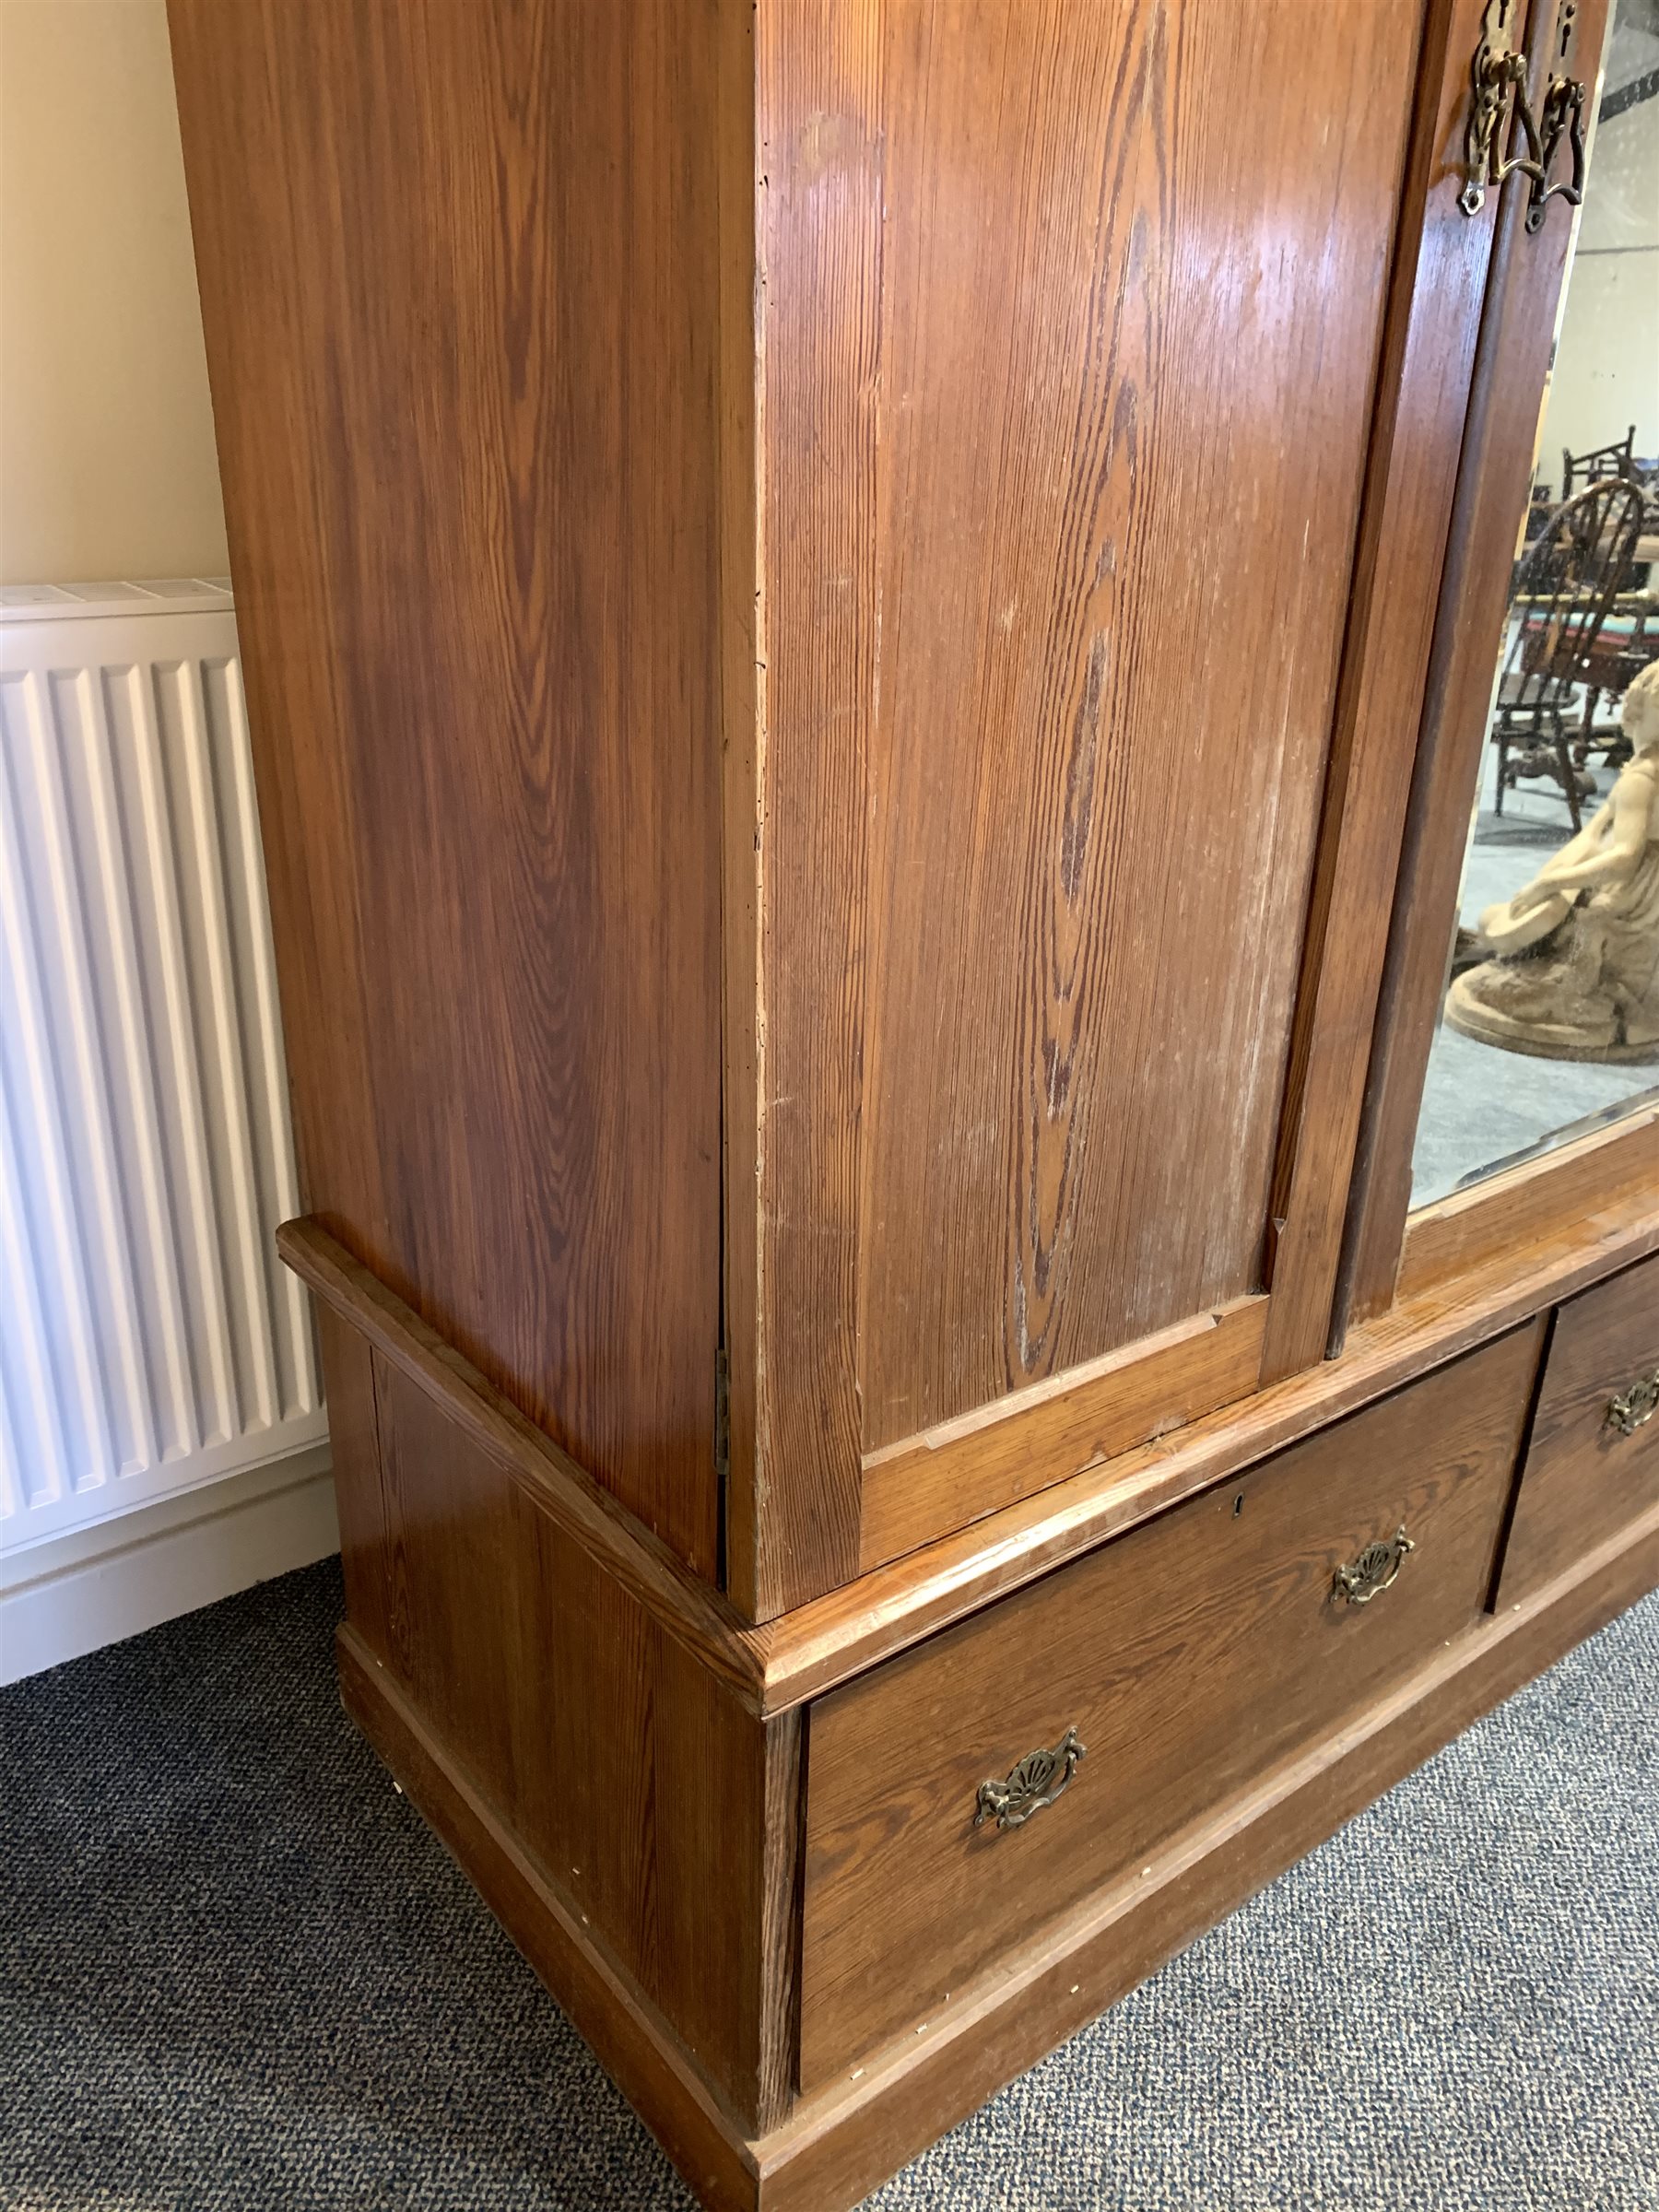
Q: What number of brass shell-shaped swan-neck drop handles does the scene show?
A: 3